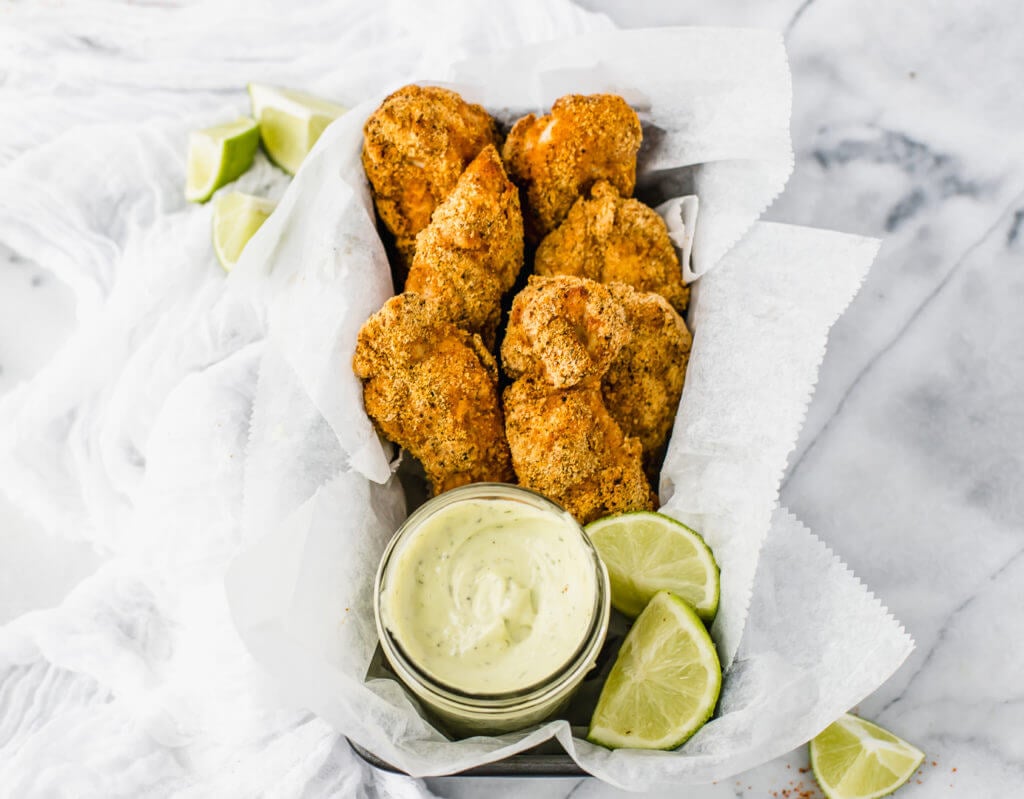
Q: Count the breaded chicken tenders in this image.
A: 7